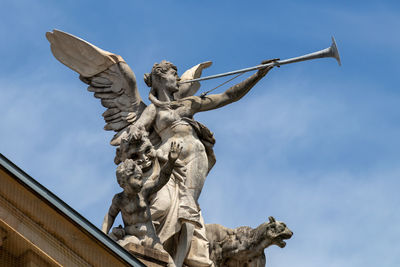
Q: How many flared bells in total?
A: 1